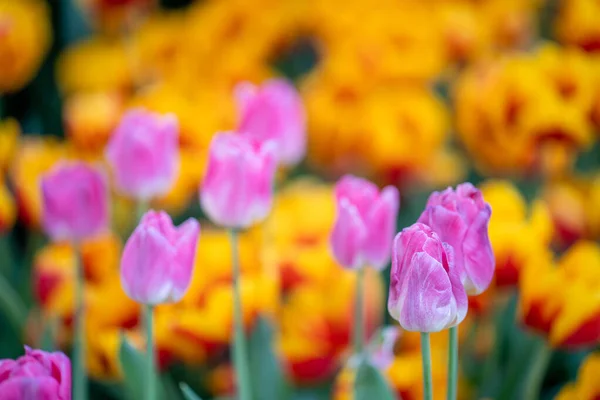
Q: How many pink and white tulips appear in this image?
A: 9